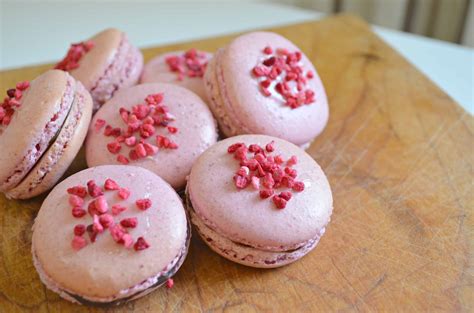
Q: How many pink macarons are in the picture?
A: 7